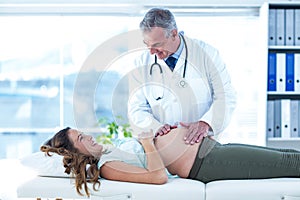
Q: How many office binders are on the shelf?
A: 12